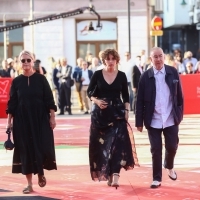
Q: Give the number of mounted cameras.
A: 1